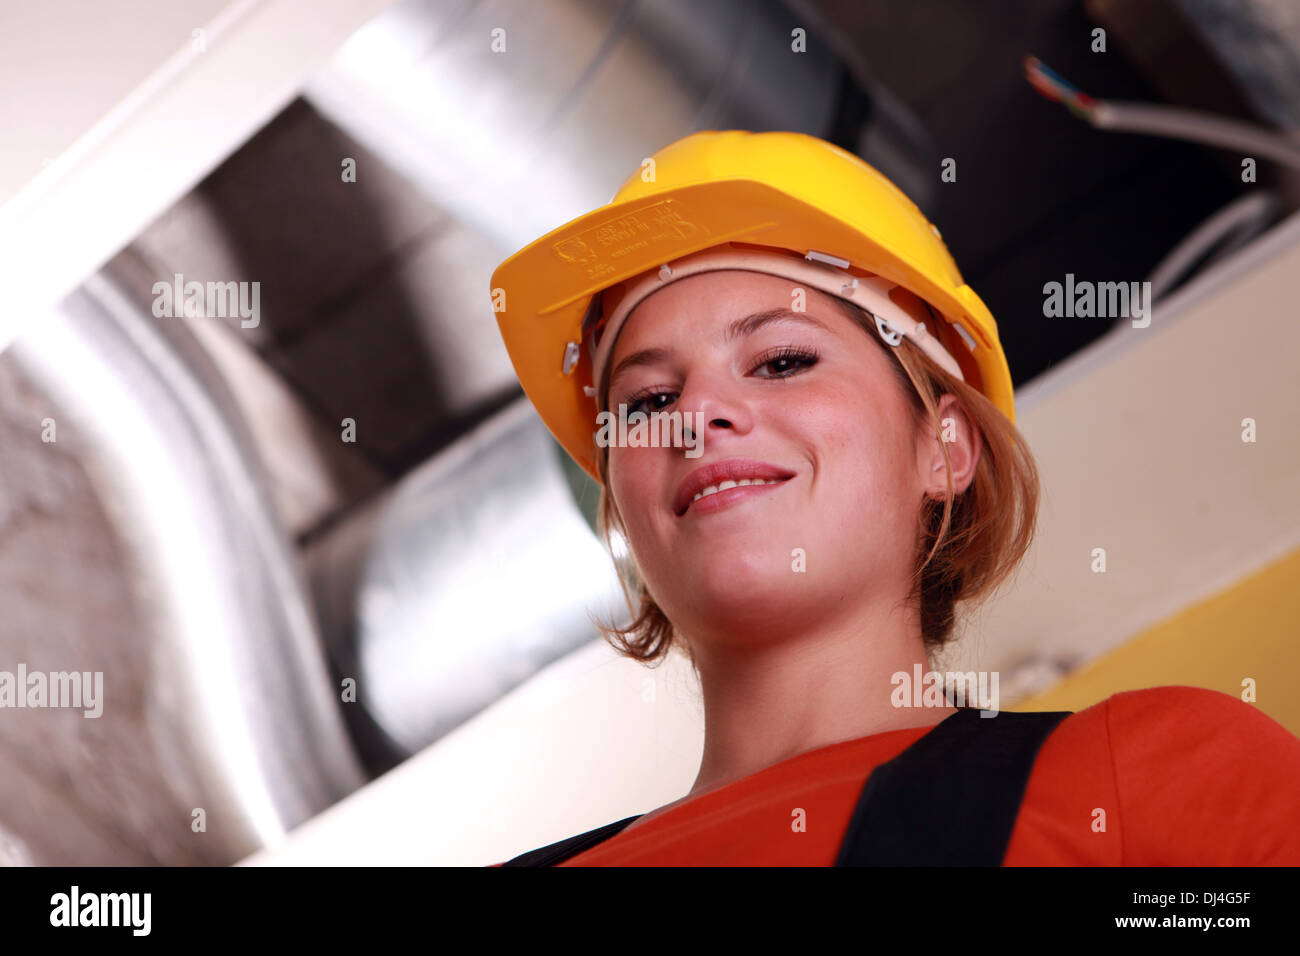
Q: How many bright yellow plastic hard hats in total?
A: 1